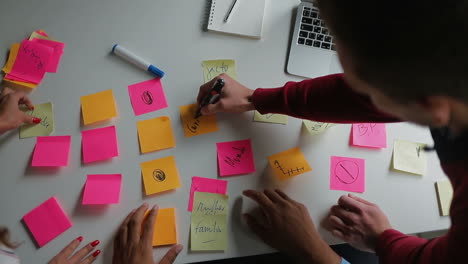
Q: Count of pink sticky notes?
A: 11